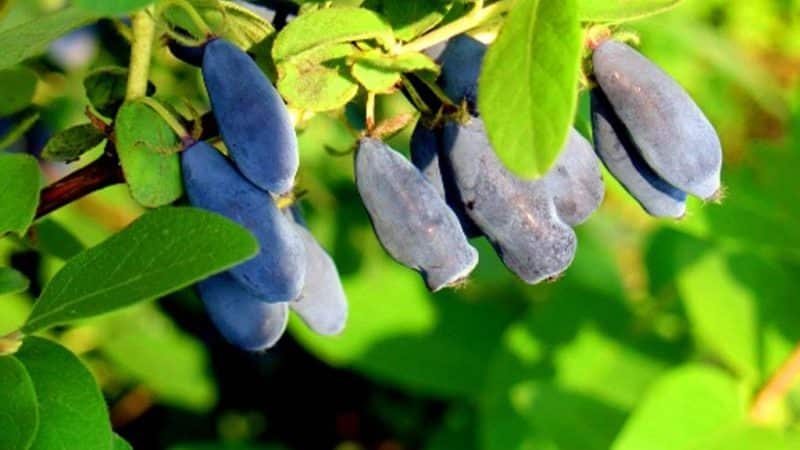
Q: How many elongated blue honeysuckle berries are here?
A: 11